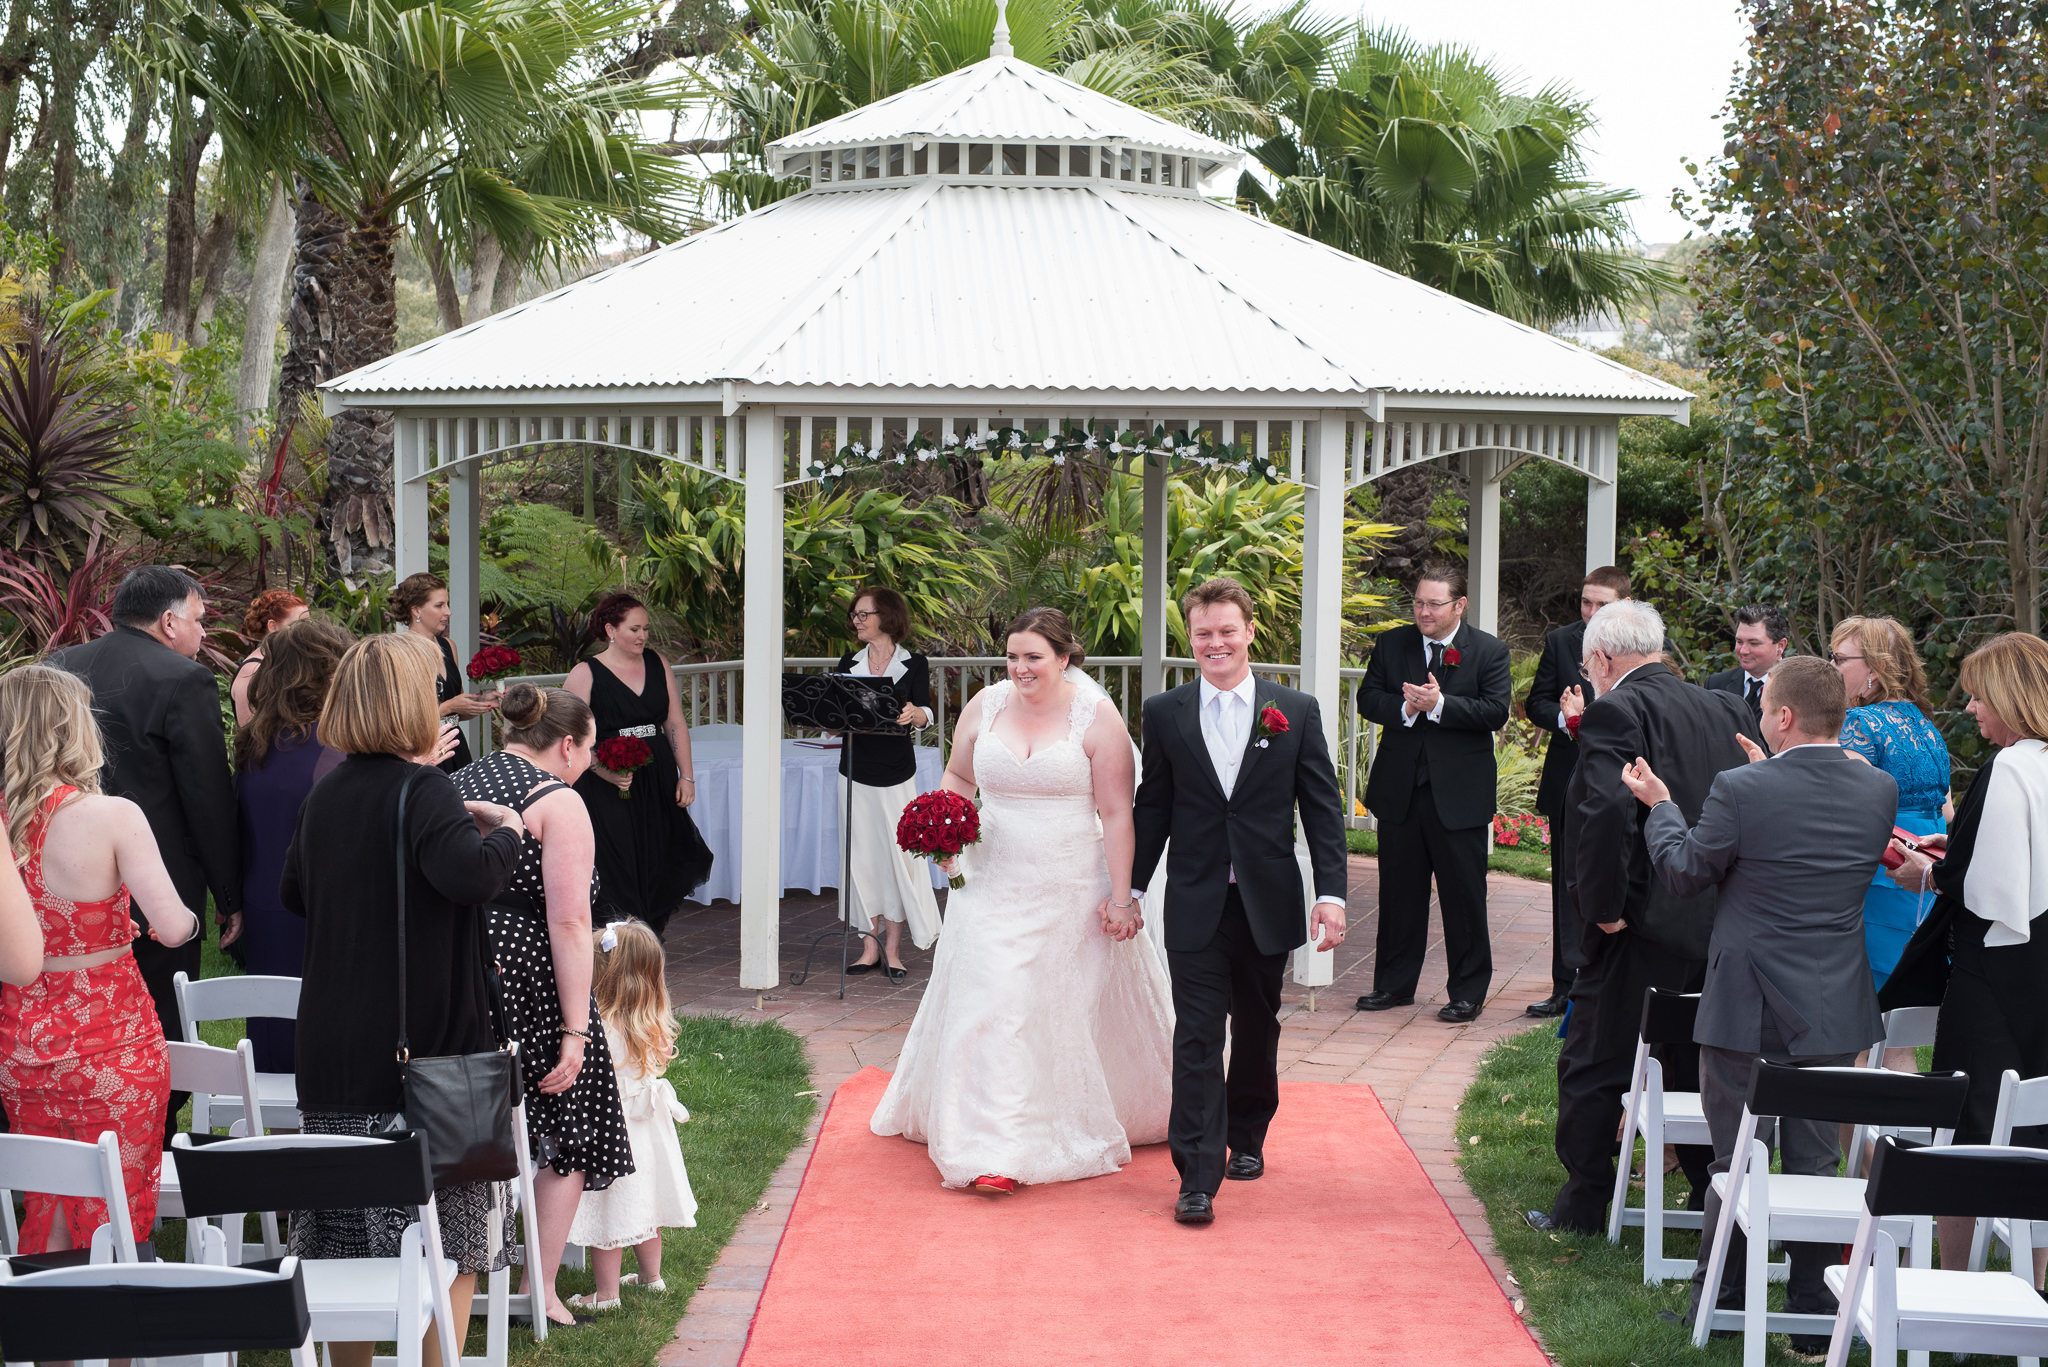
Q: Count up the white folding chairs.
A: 11